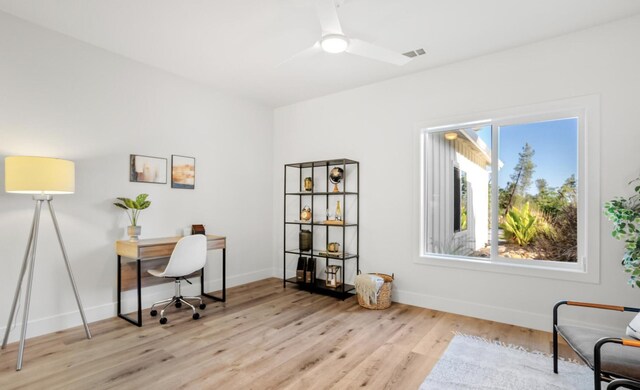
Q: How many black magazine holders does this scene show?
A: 2